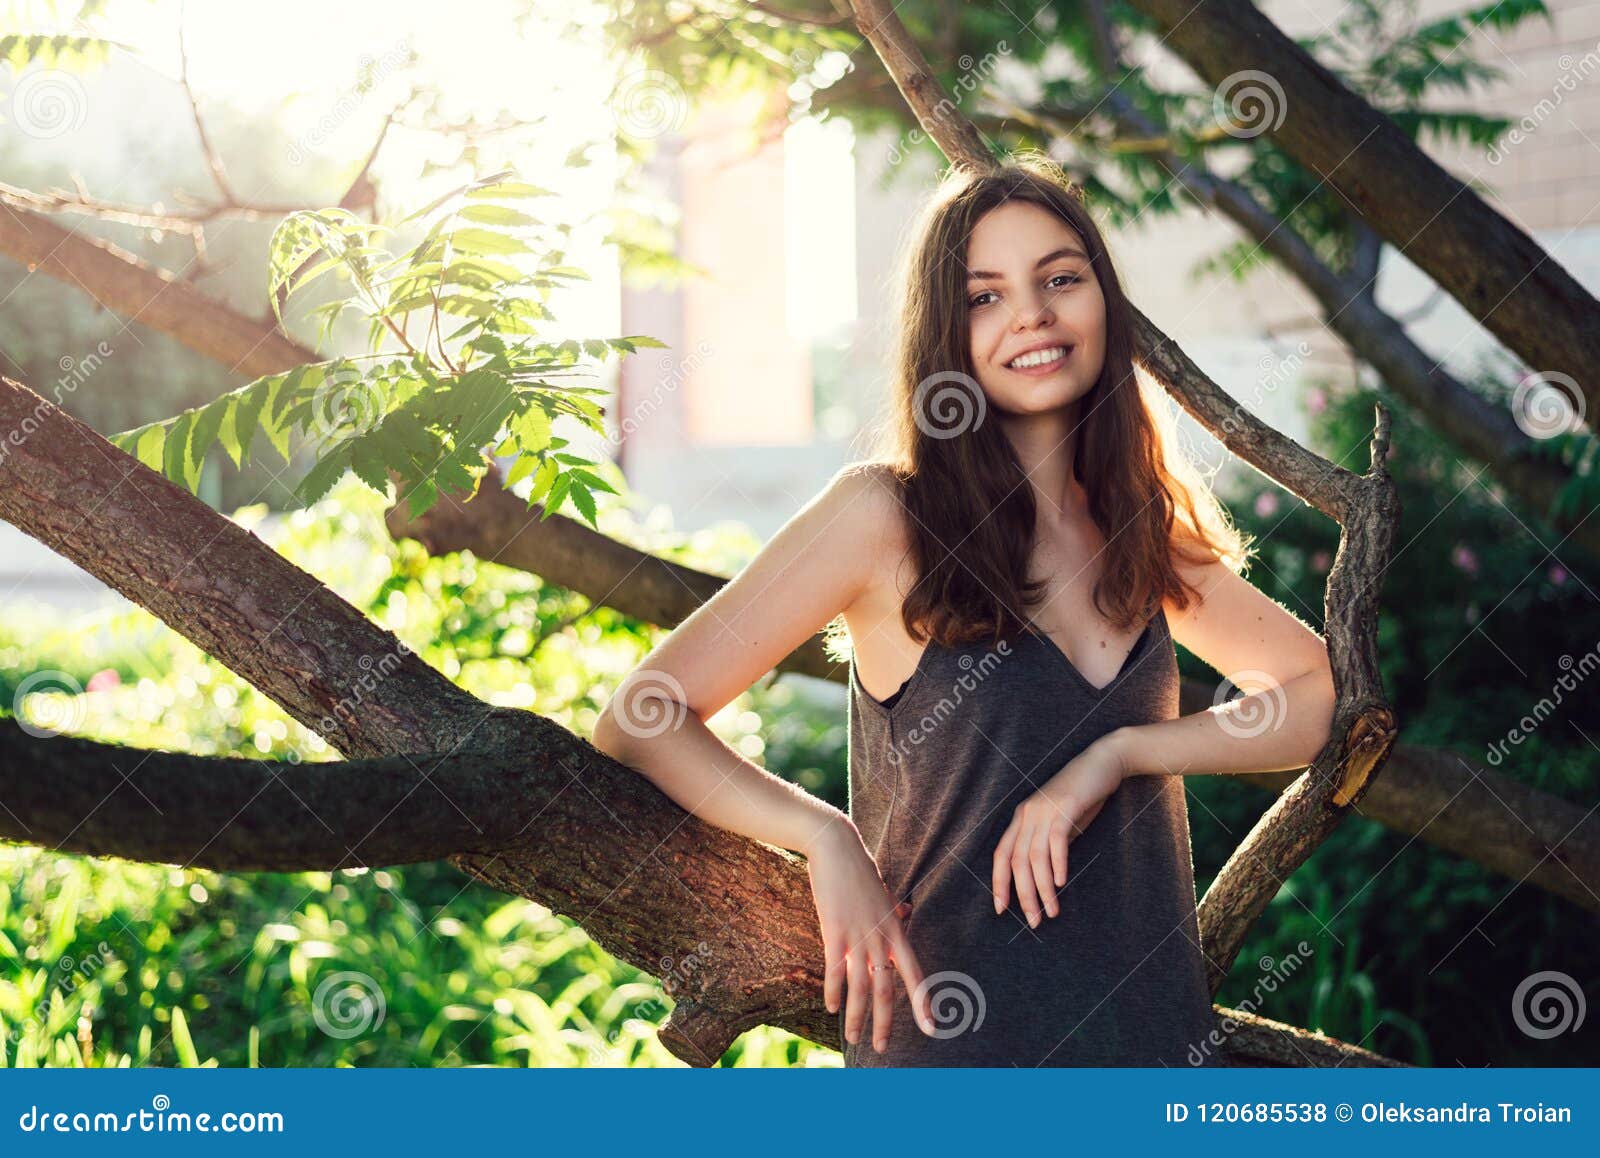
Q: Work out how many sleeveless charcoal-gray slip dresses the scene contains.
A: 1